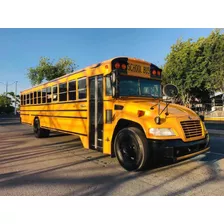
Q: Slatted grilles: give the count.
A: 1